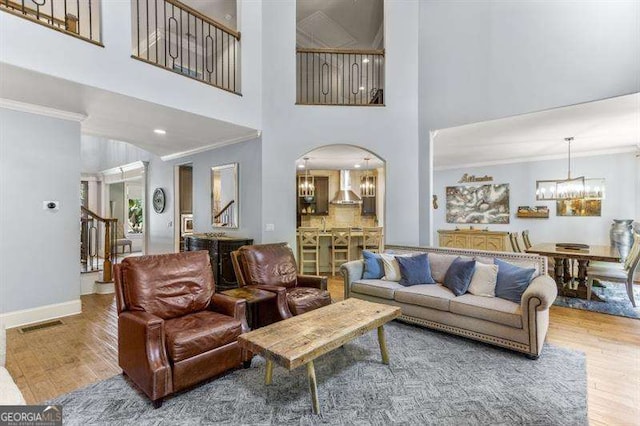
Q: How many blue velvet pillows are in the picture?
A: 4